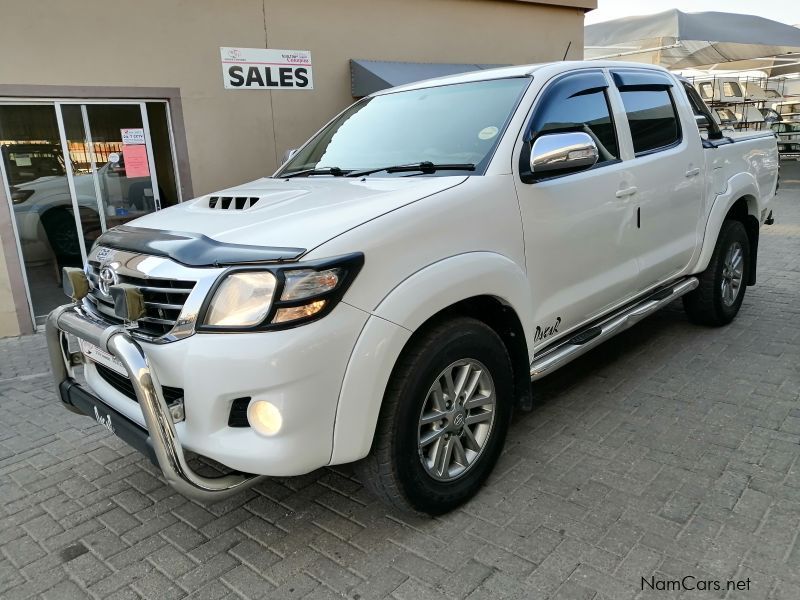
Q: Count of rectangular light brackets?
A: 2